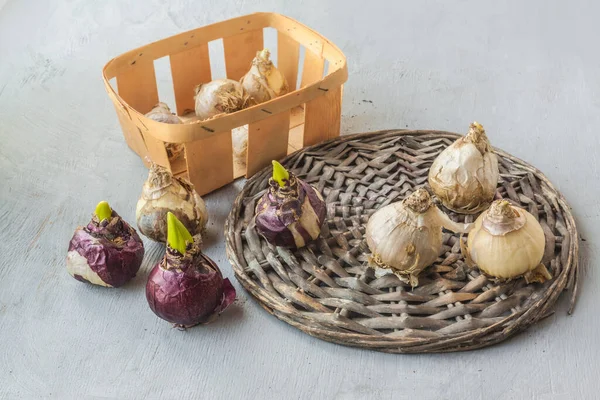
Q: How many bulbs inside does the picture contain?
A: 4